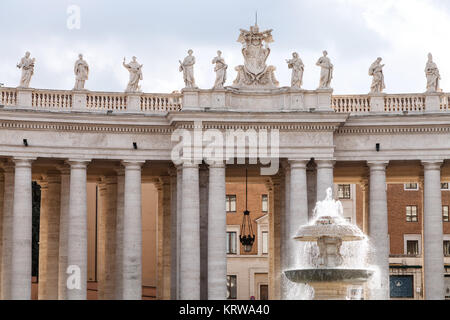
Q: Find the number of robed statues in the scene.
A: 9